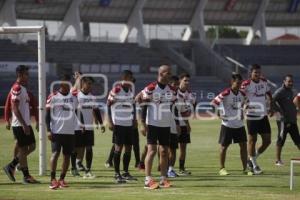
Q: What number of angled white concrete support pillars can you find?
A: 5